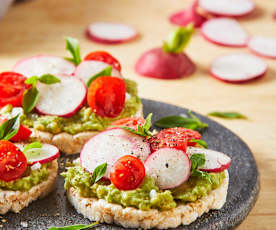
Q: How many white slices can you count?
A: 12